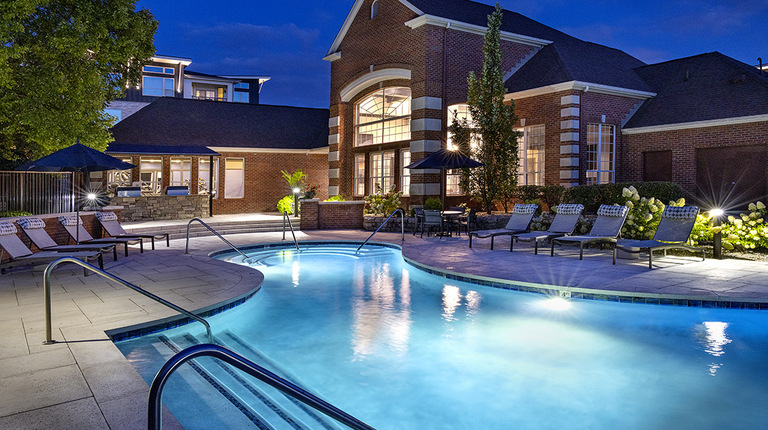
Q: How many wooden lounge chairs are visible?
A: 0